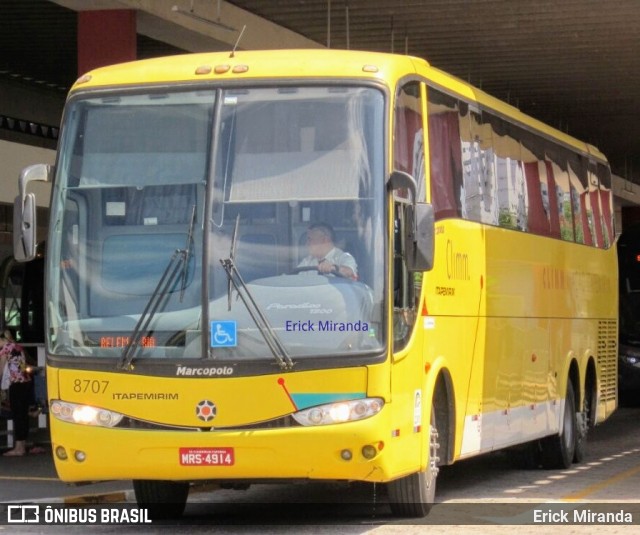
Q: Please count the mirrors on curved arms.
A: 2